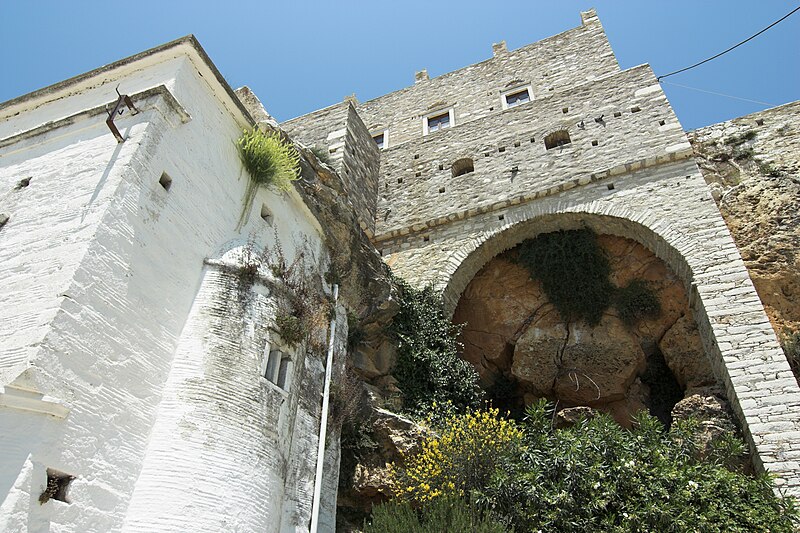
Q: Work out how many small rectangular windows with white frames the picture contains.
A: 3